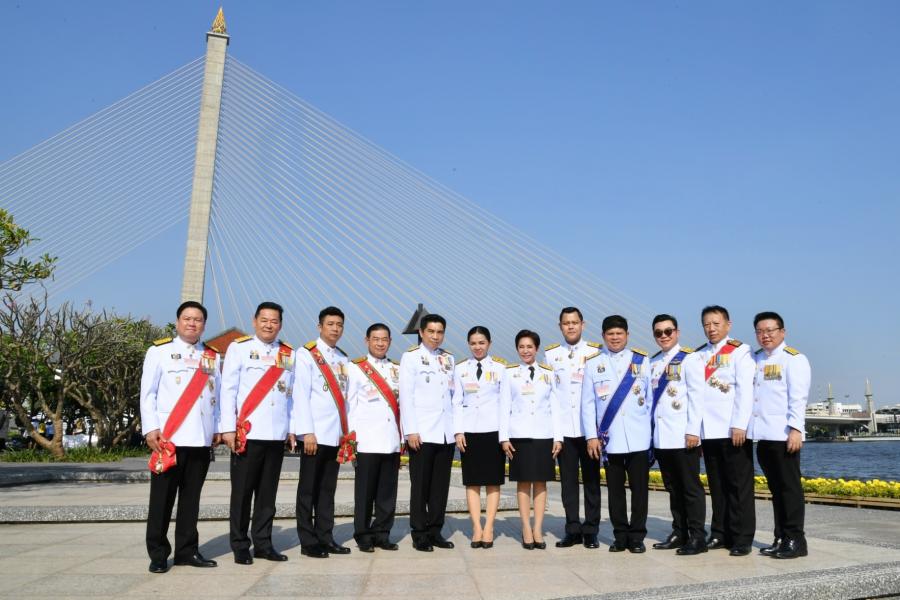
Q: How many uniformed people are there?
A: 12